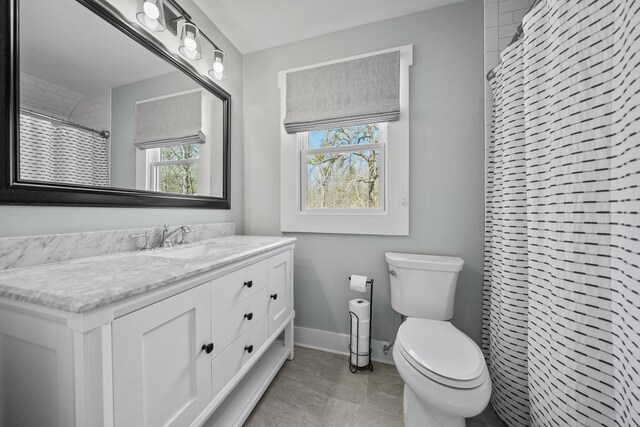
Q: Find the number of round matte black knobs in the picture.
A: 5